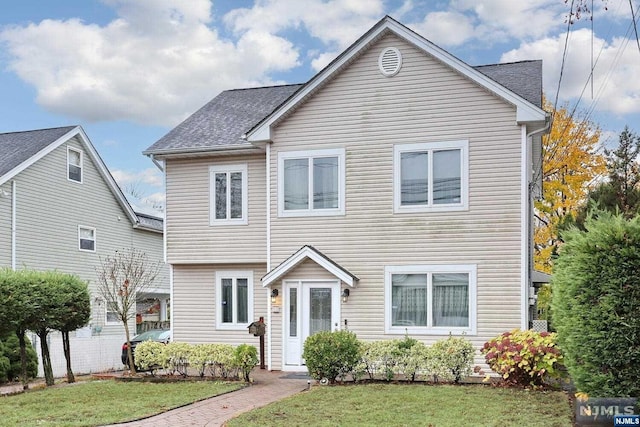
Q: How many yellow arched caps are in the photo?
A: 0